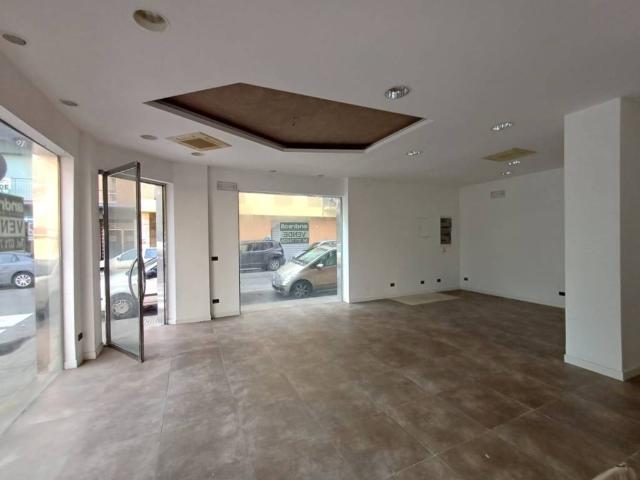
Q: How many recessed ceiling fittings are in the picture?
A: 12